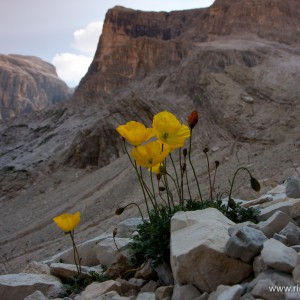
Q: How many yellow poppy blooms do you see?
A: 5